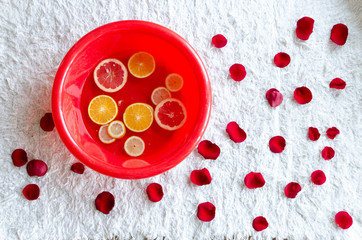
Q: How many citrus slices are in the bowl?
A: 10